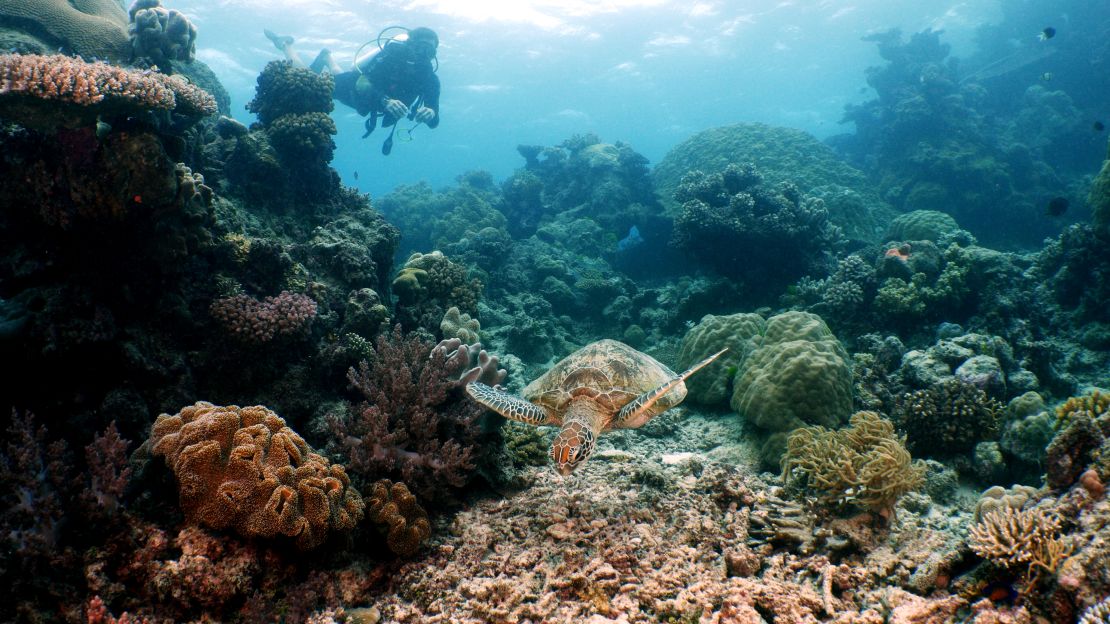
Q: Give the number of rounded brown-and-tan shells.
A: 1